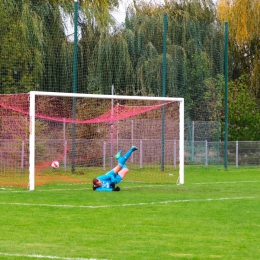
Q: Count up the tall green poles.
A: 3